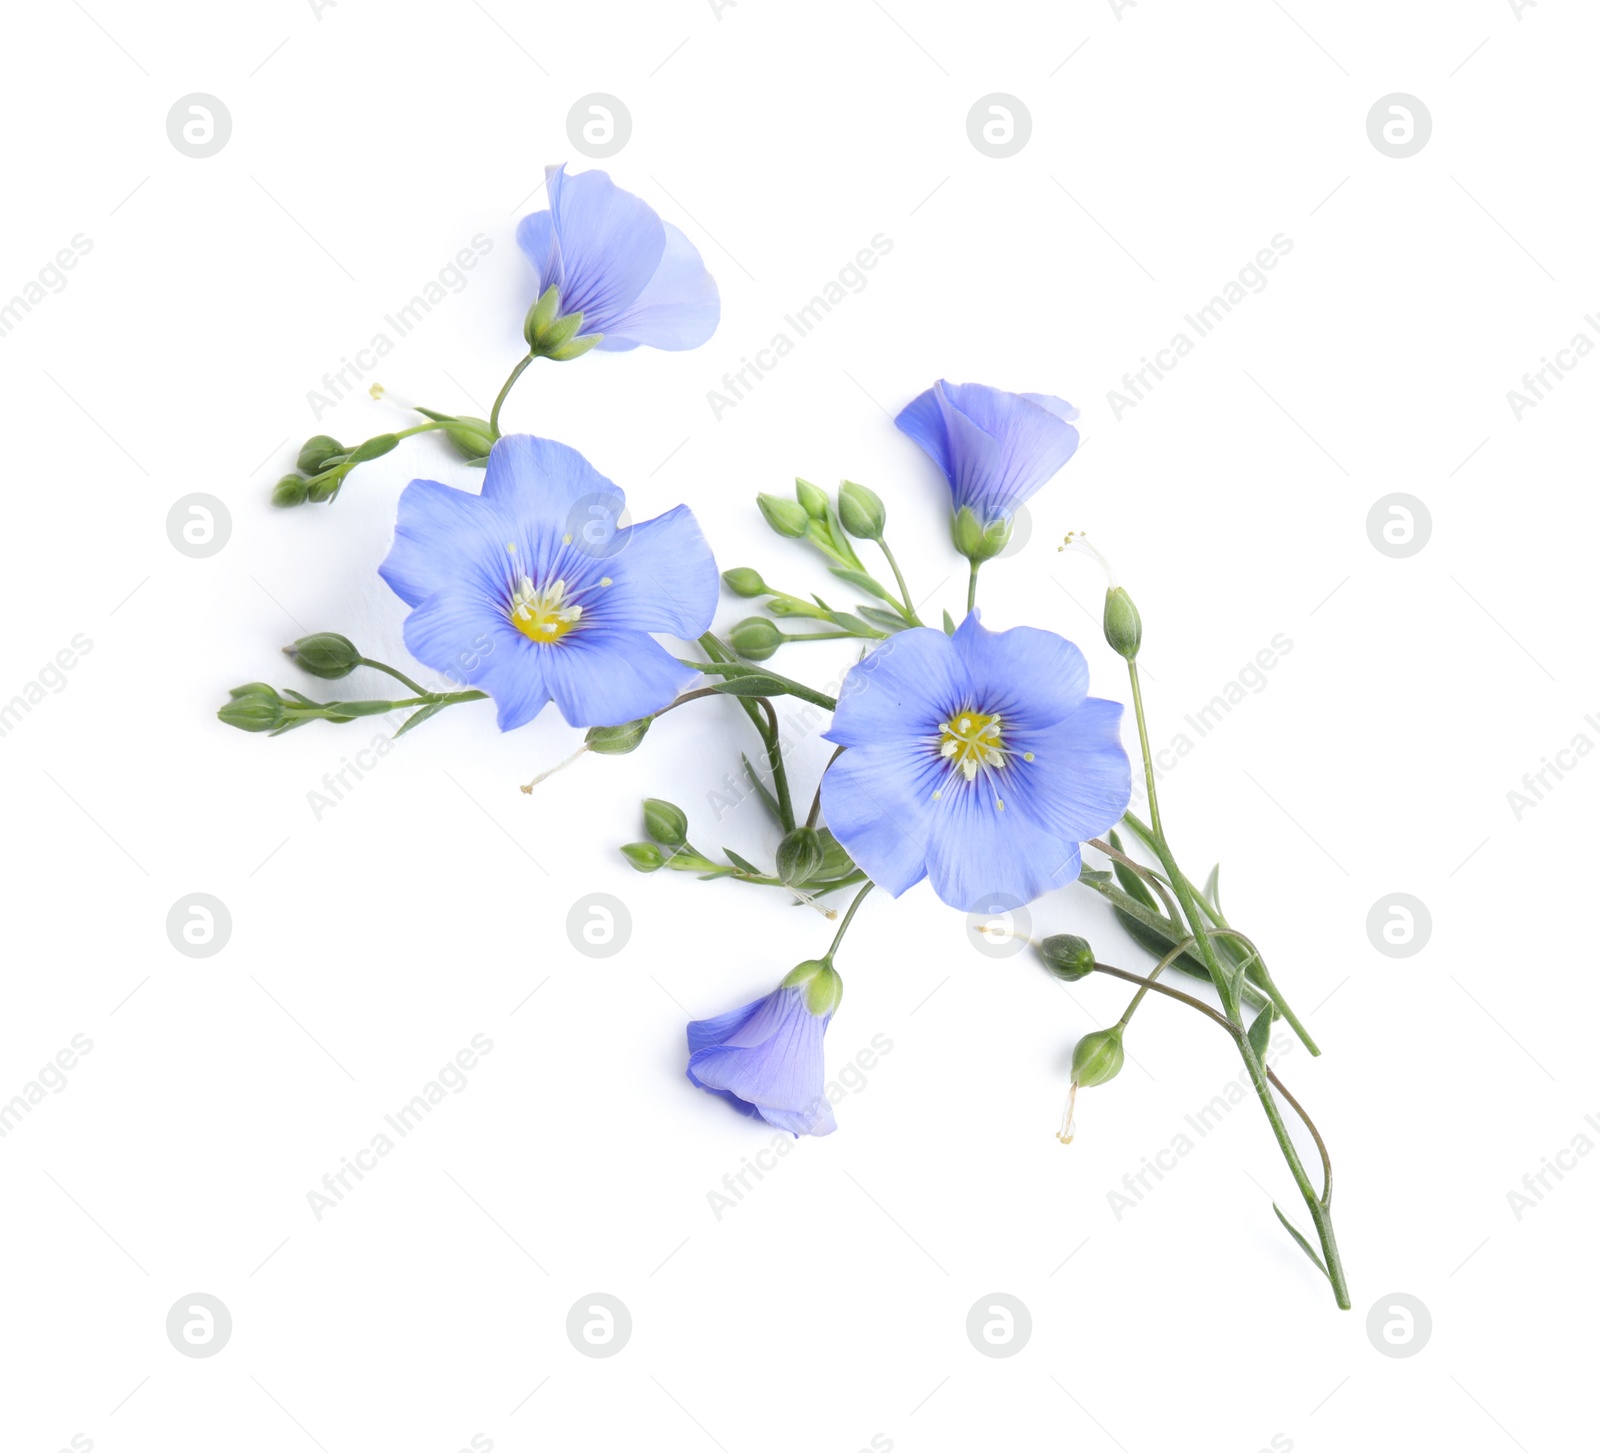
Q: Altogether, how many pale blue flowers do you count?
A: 5